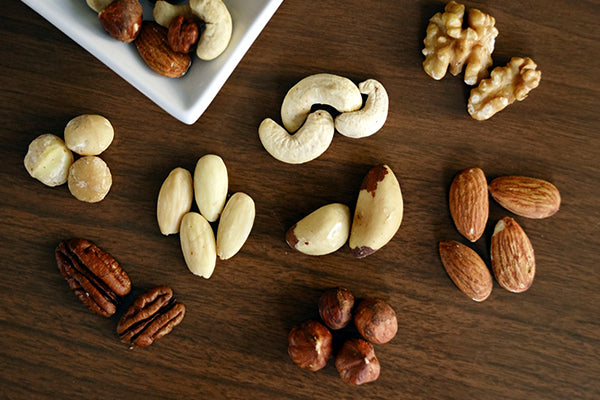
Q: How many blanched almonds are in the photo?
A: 4